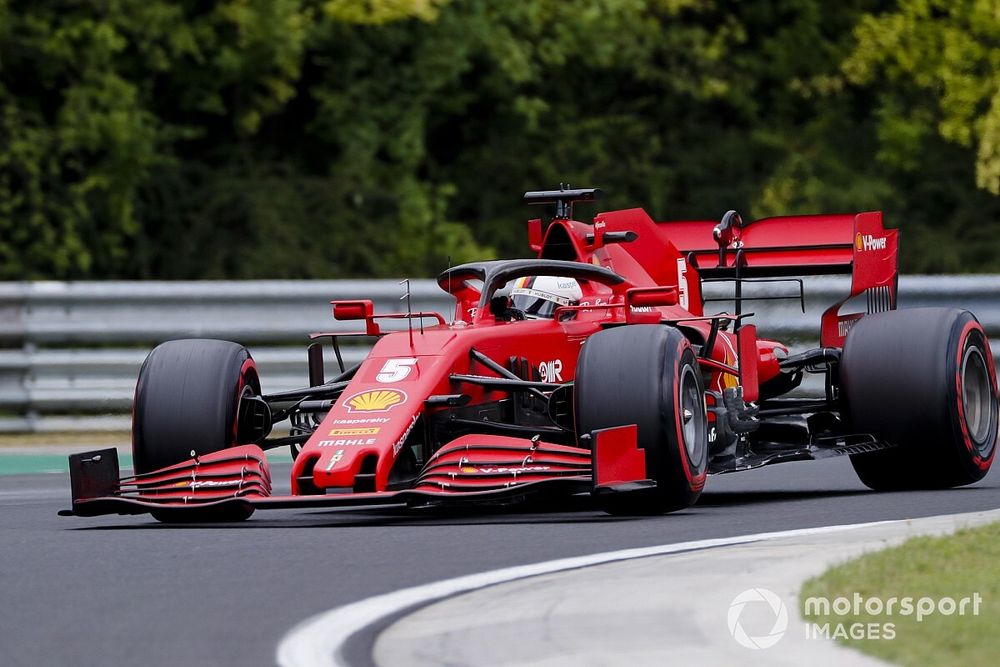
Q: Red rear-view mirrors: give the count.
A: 2